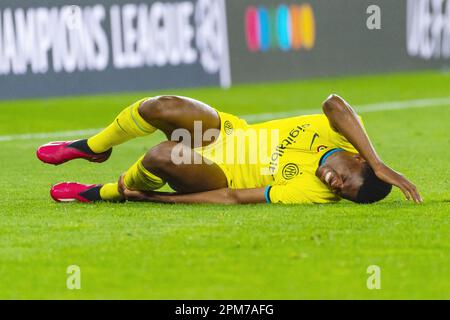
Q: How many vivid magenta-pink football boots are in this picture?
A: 2